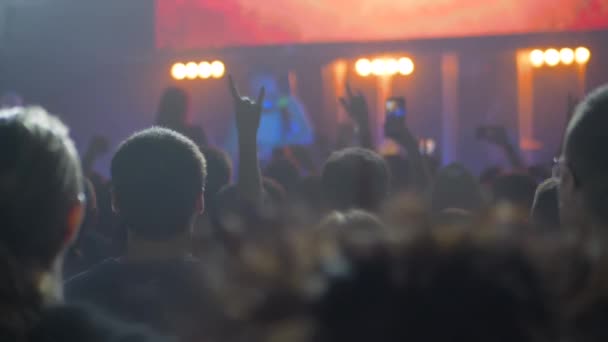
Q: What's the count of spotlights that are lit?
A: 12